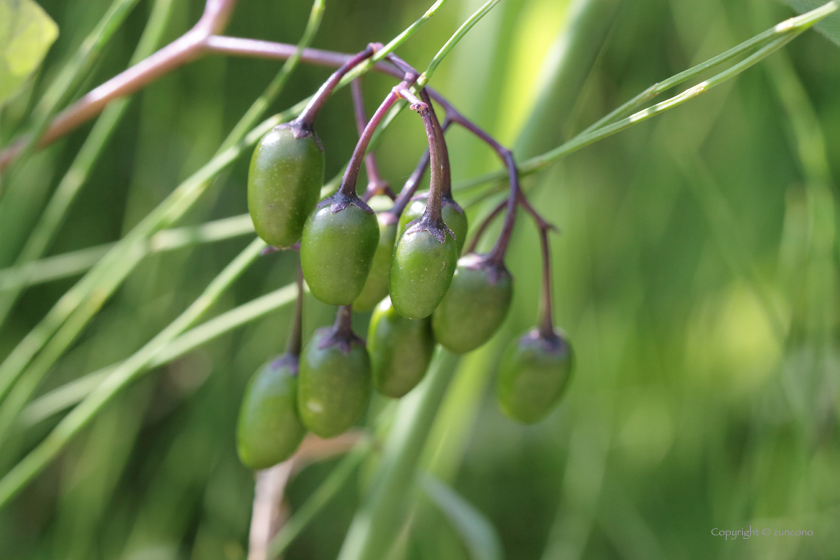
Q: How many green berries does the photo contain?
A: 10